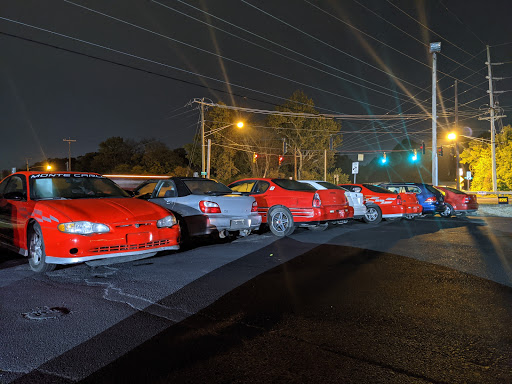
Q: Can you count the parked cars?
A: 7